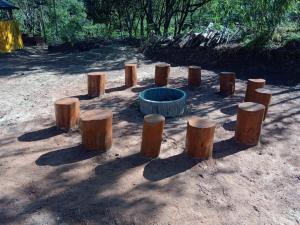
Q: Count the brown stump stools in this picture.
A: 12